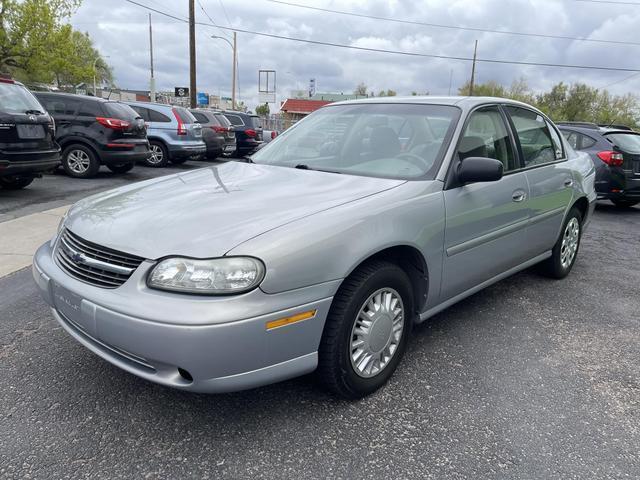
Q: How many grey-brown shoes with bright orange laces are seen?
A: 0